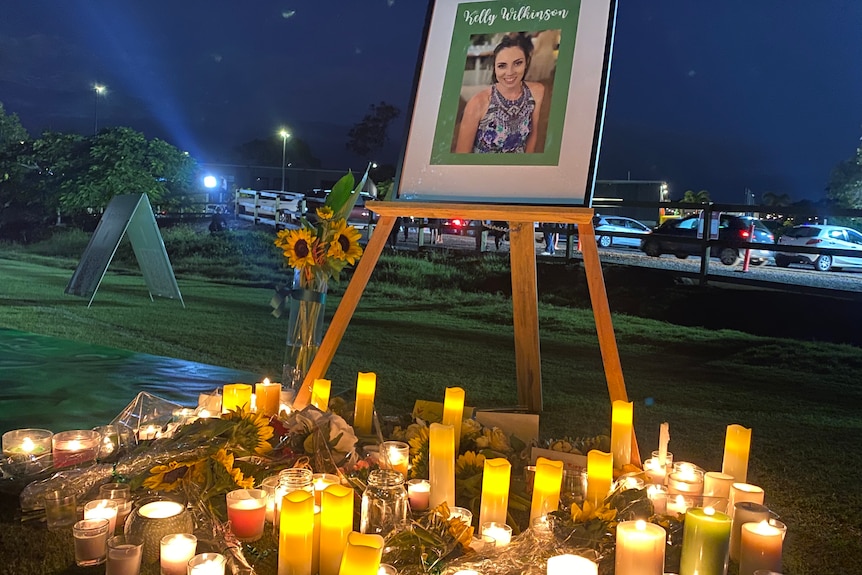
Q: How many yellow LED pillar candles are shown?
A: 13